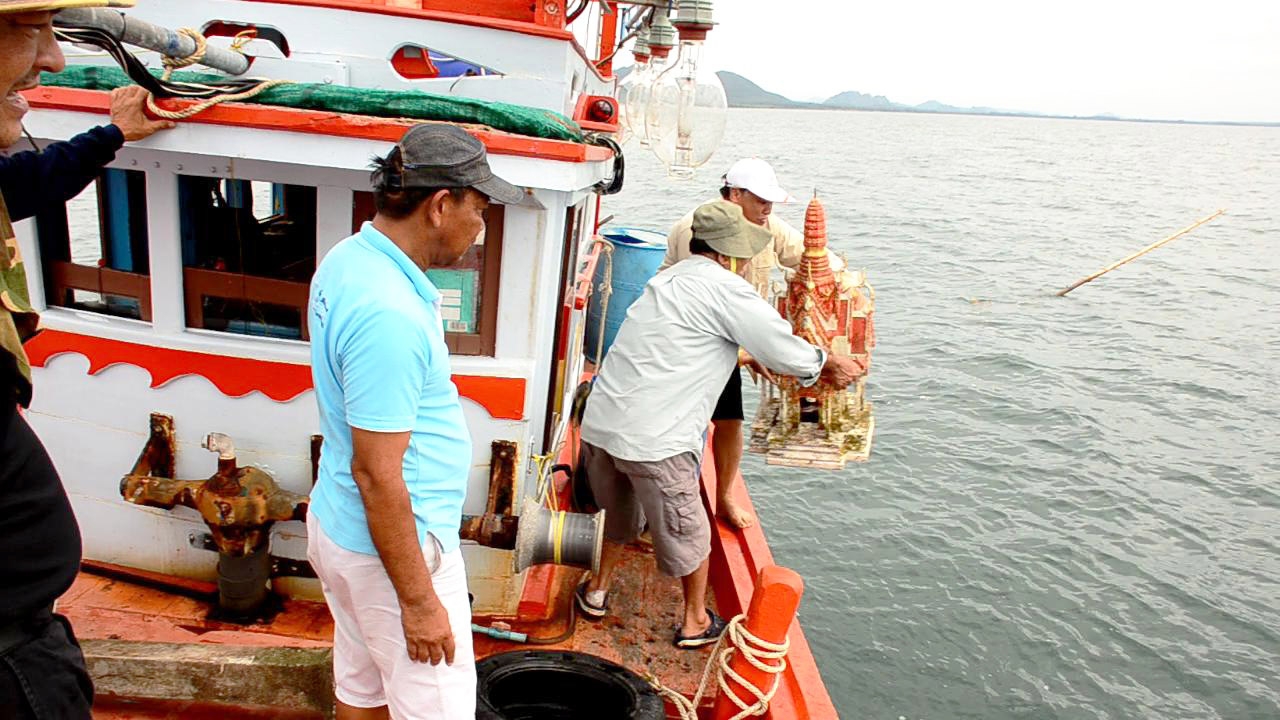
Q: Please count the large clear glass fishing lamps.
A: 3